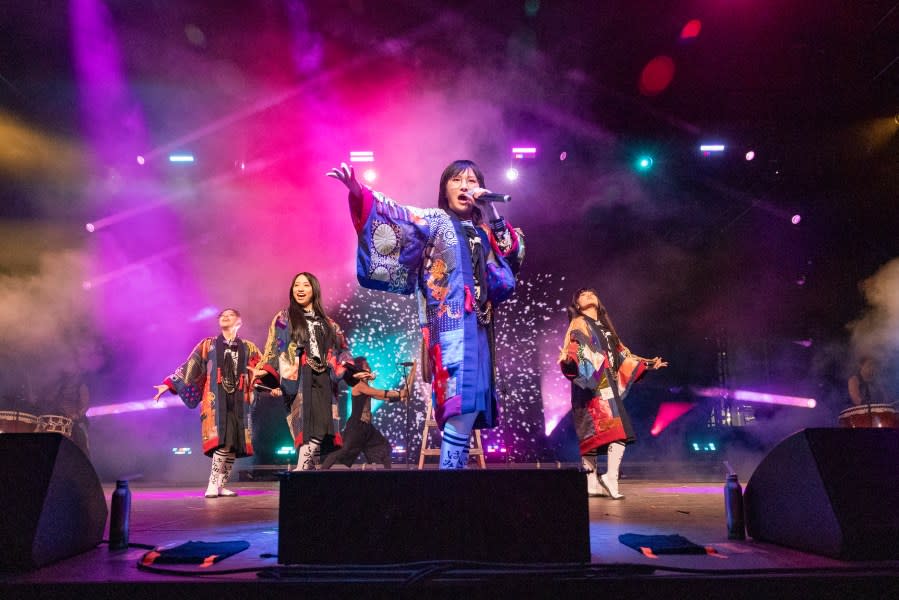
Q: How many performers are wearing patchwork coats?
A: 4